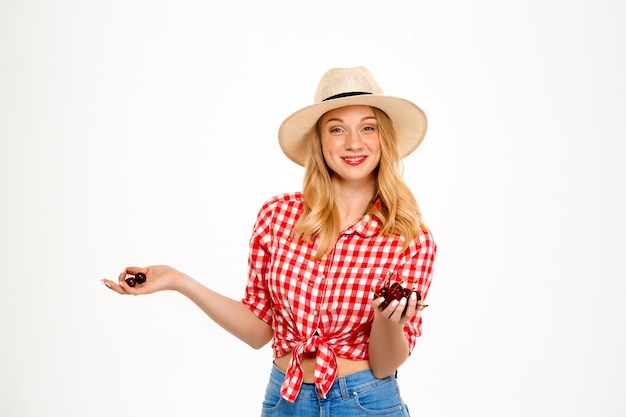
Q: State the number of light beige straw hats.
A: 1